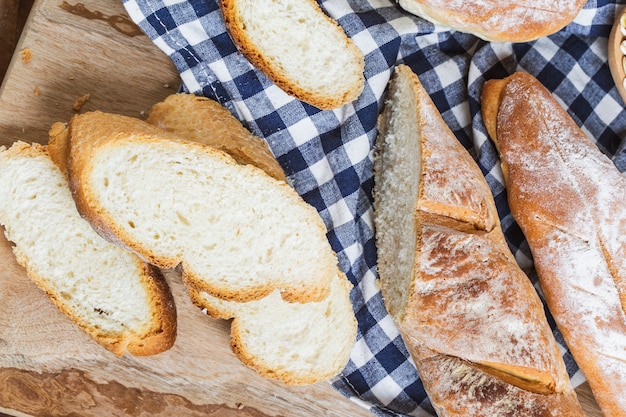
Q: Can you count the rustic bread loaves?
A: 3